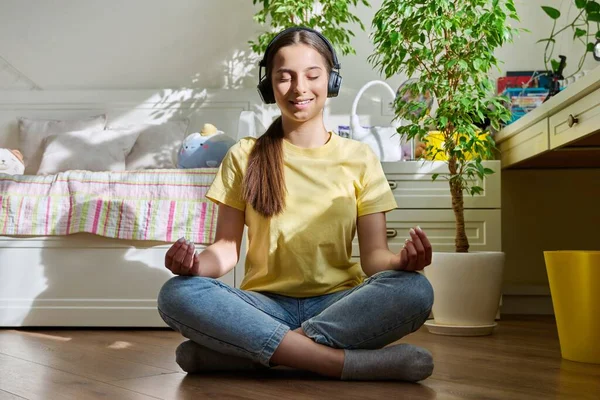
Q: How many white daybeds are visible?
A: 1